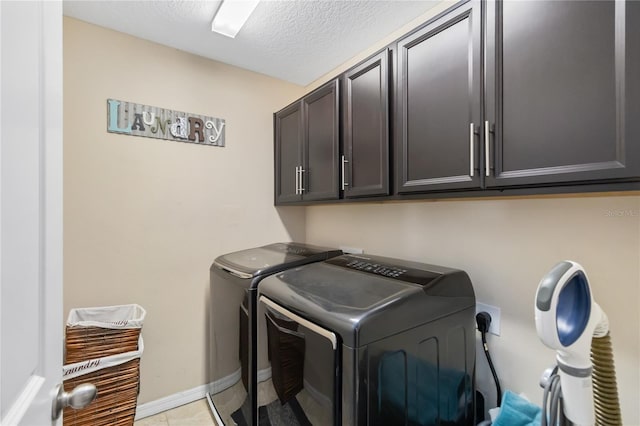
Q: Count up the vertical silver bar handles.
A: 5